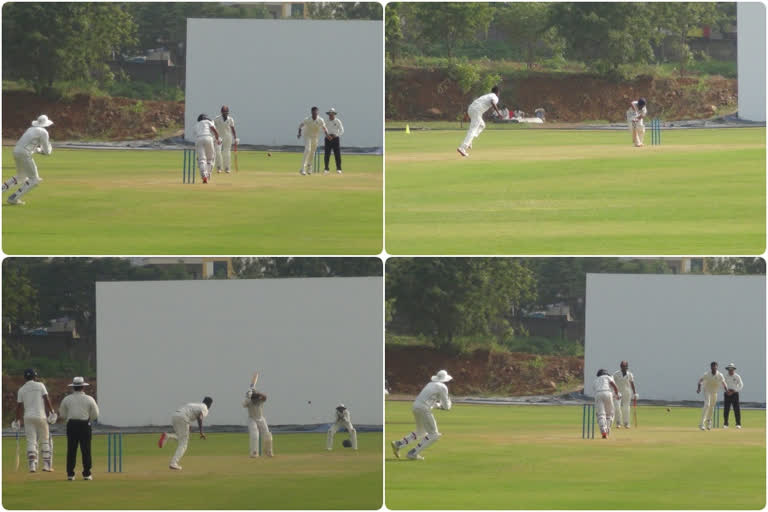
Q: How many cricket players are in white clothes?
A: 14